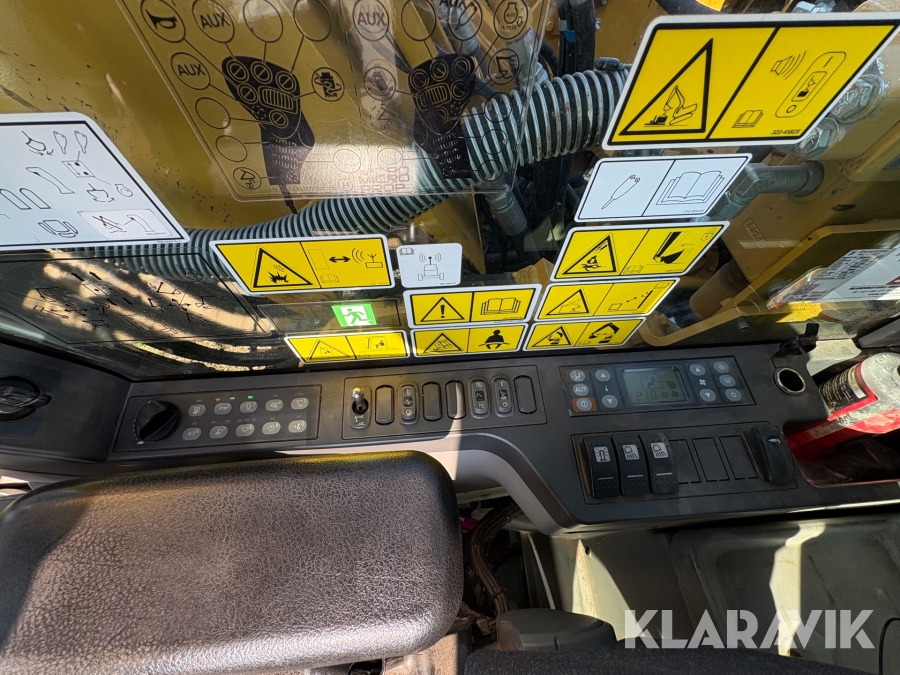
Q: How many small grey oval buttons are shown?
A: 10